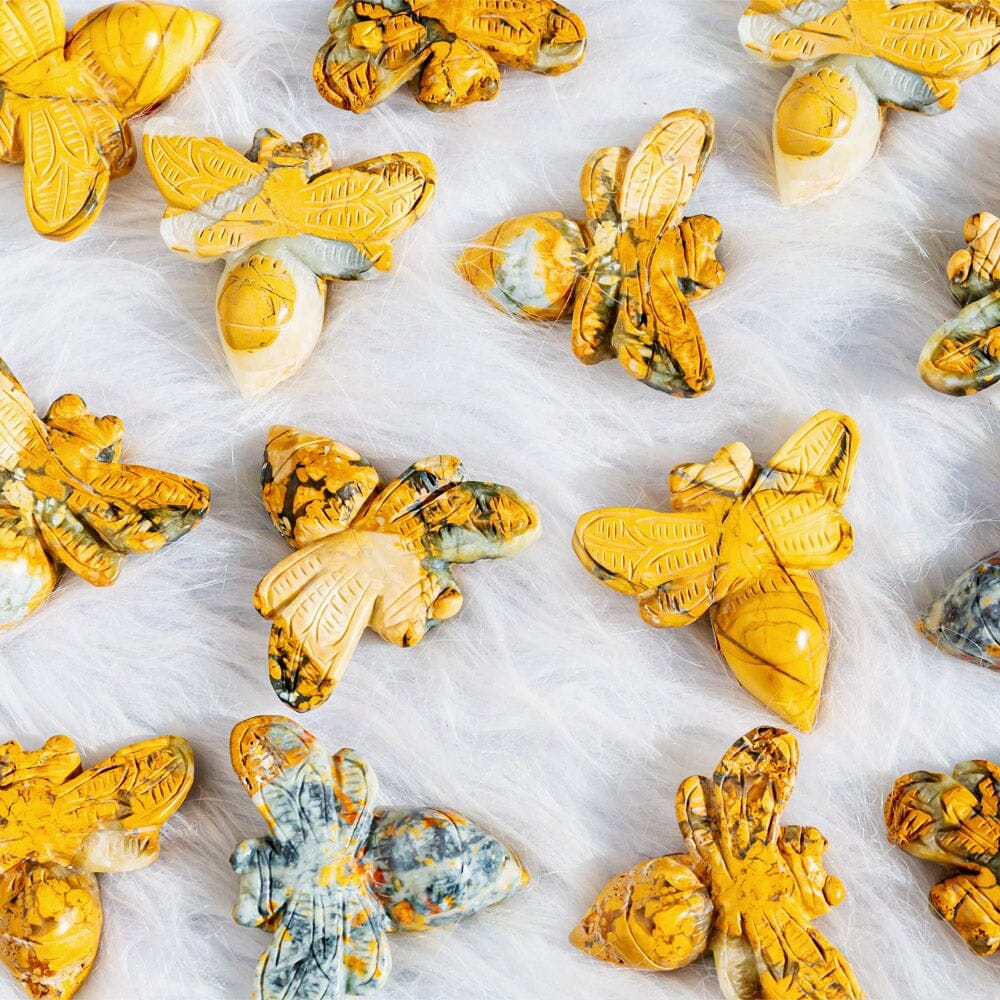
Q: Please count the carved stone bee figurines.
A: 14